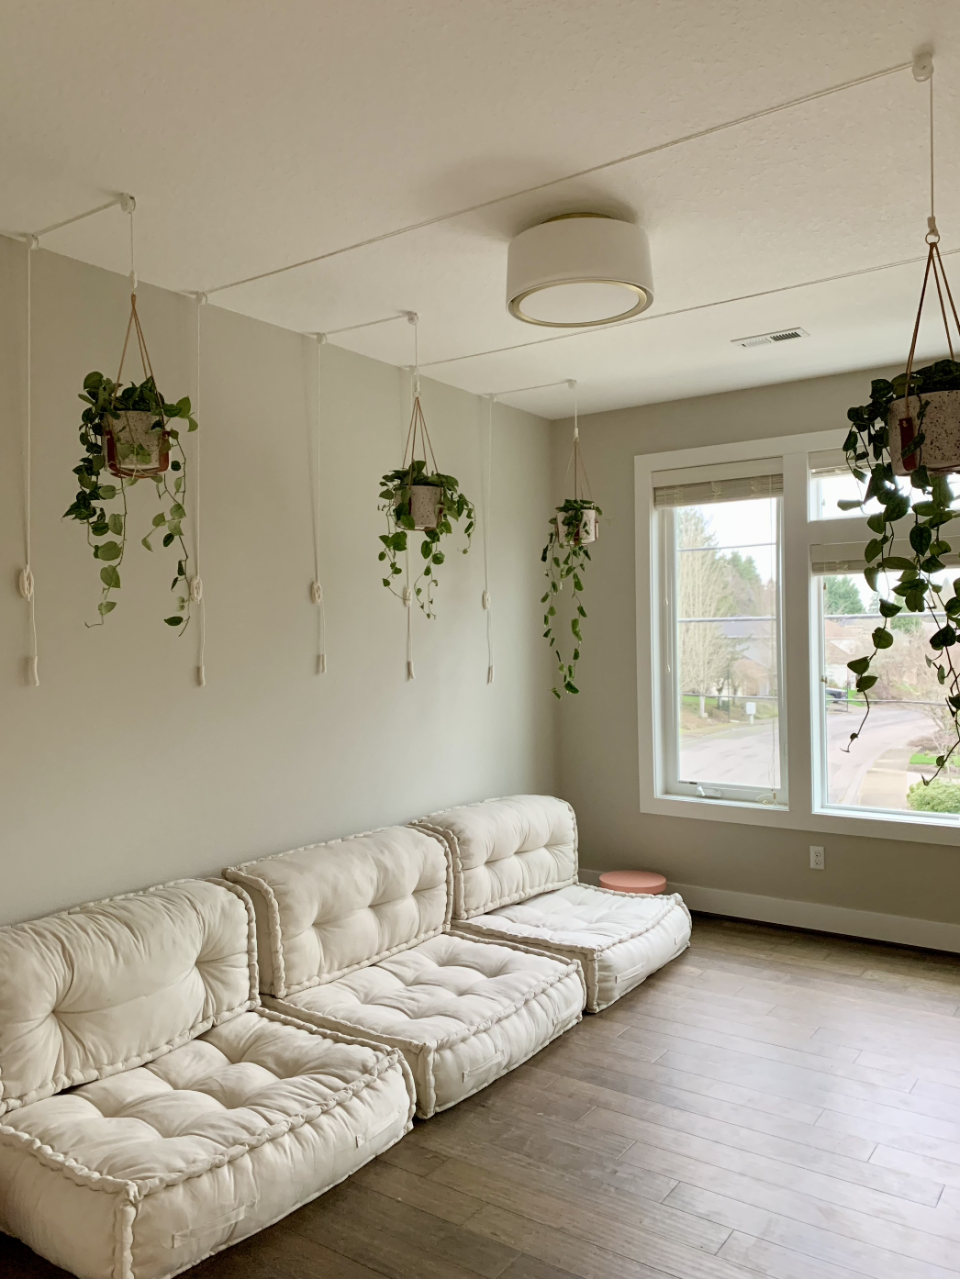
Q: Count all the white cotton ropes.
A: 5